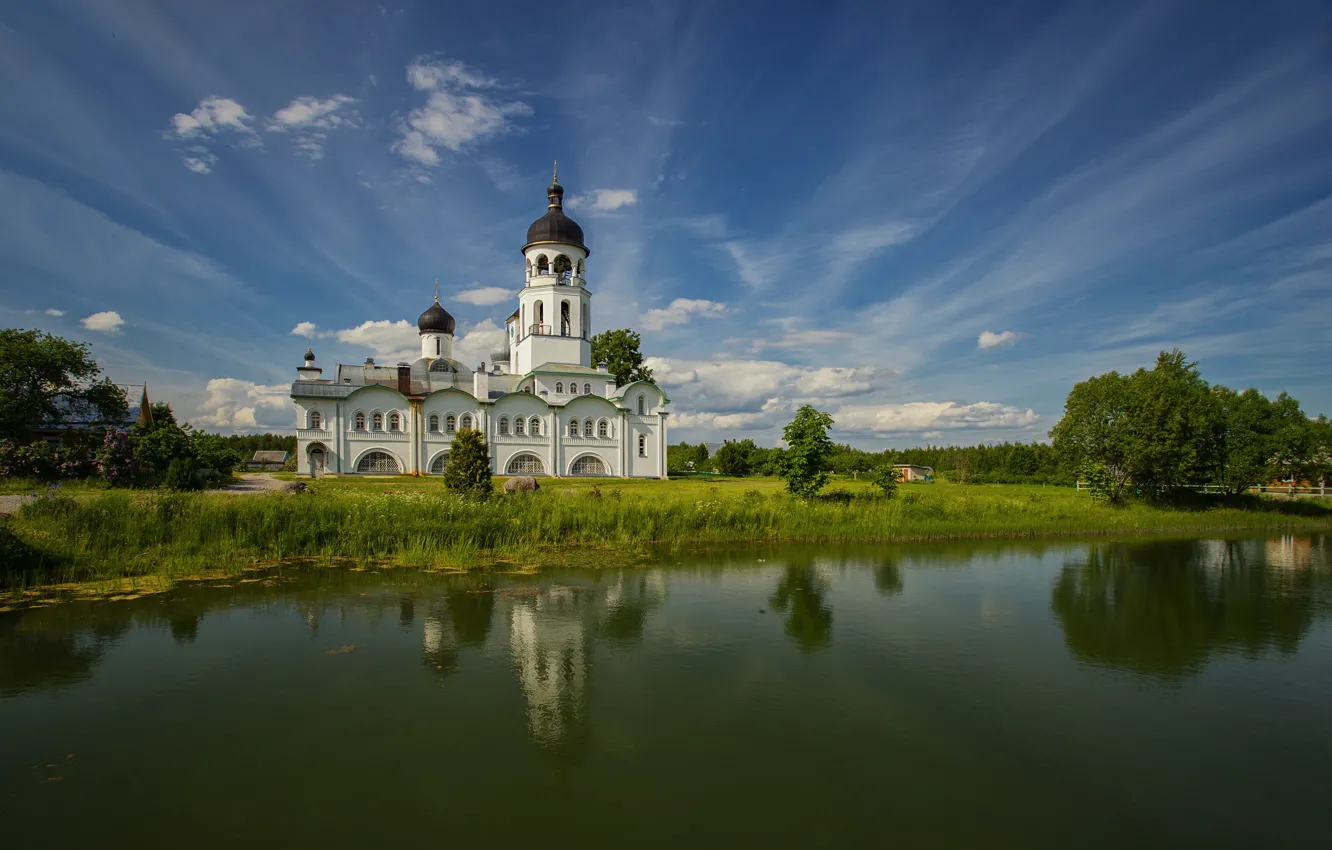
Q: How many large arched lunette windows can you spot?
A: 4